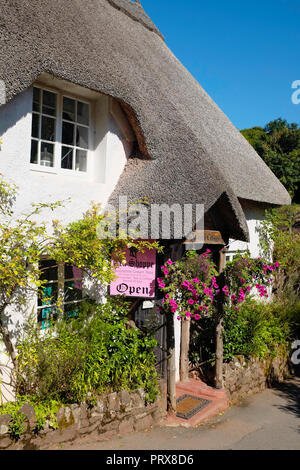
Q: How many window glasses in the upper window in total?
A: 12